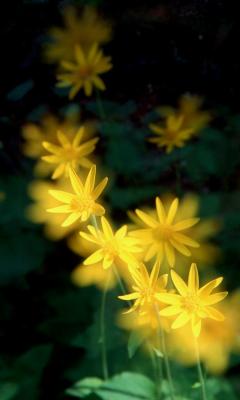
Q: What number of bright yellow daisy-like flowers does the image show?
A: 8